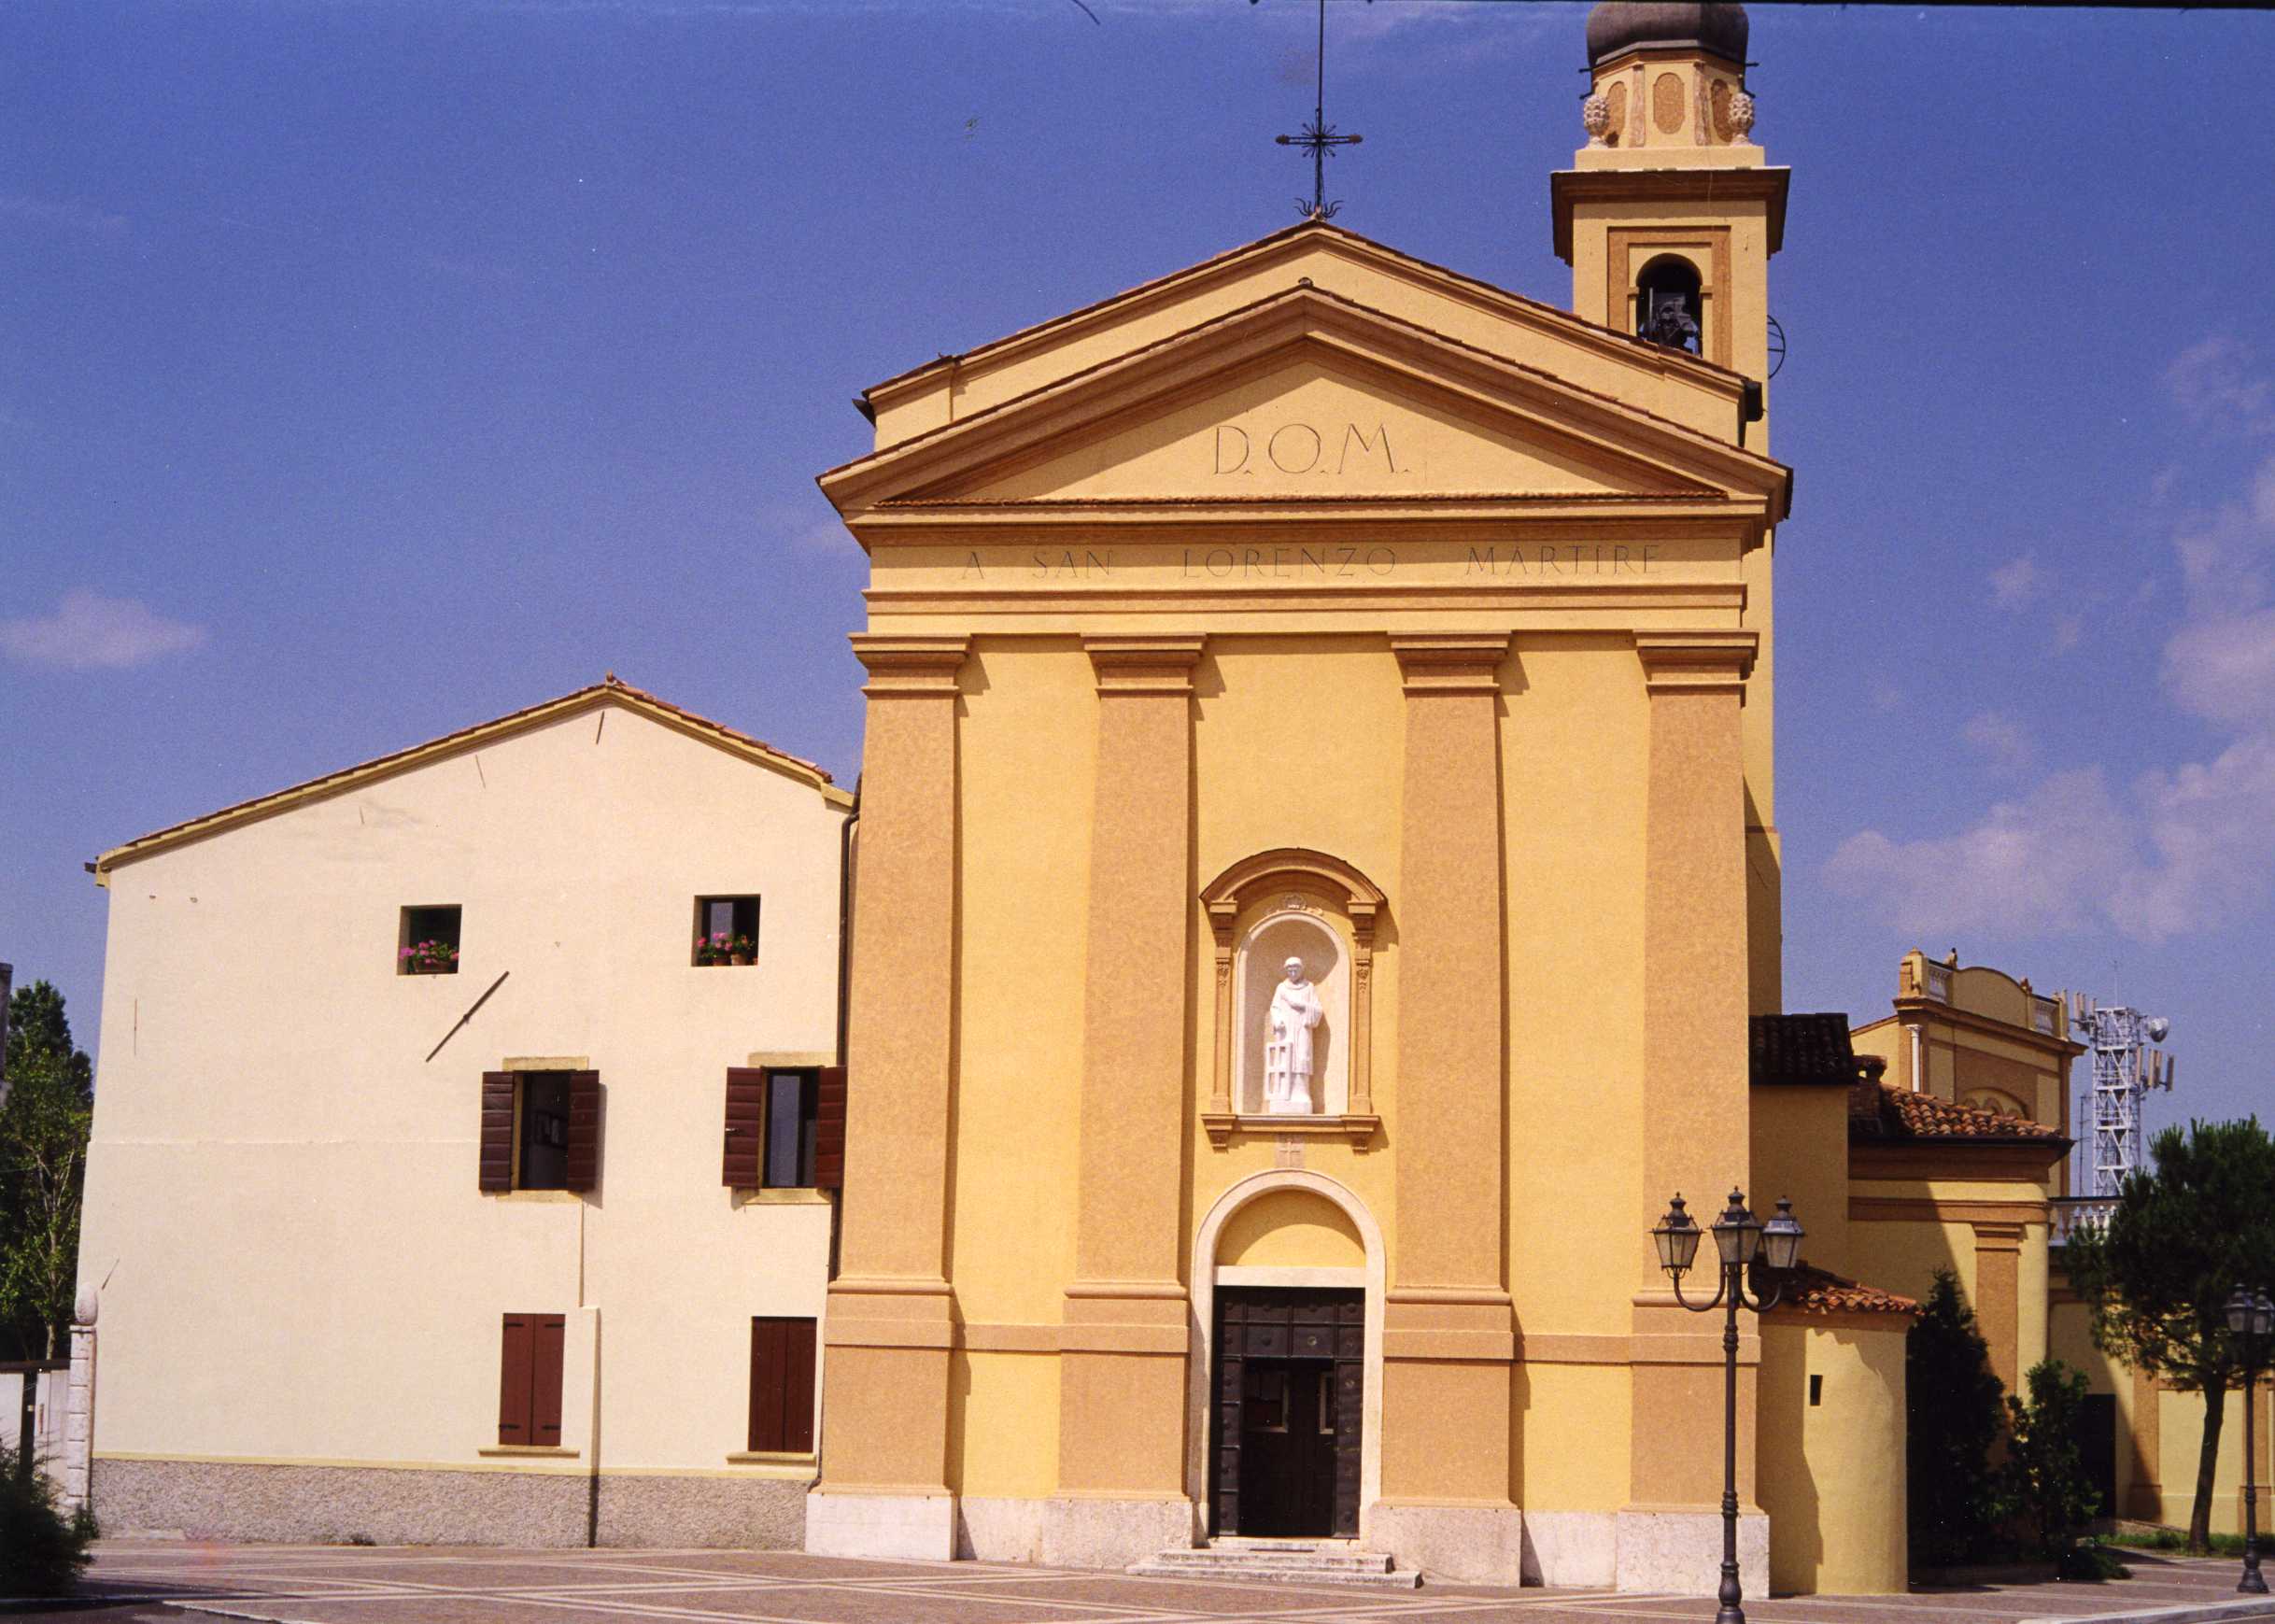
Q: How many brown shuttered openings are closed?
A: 2